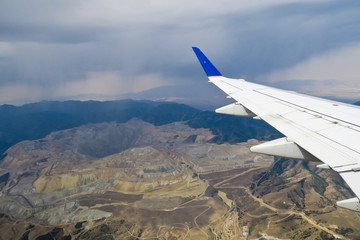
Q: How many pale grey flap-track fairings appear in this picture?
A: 3